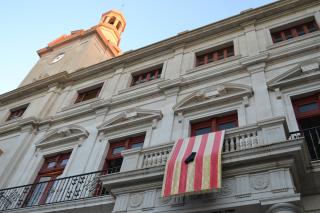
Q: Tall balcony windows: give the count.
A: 4